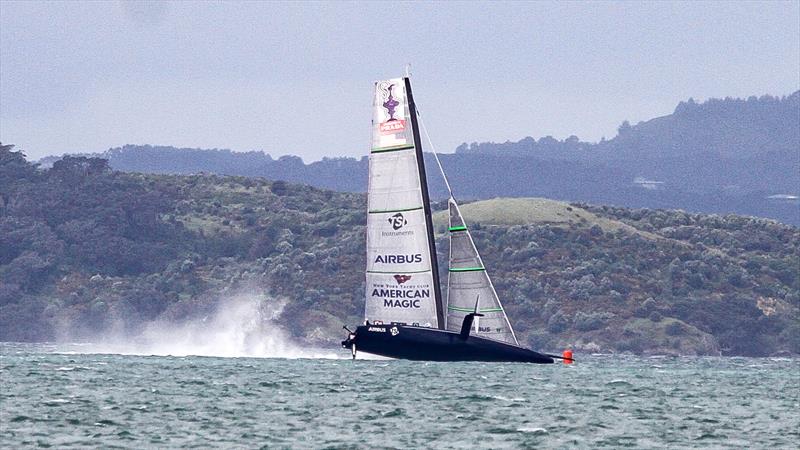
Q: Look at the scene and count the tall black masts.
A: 1